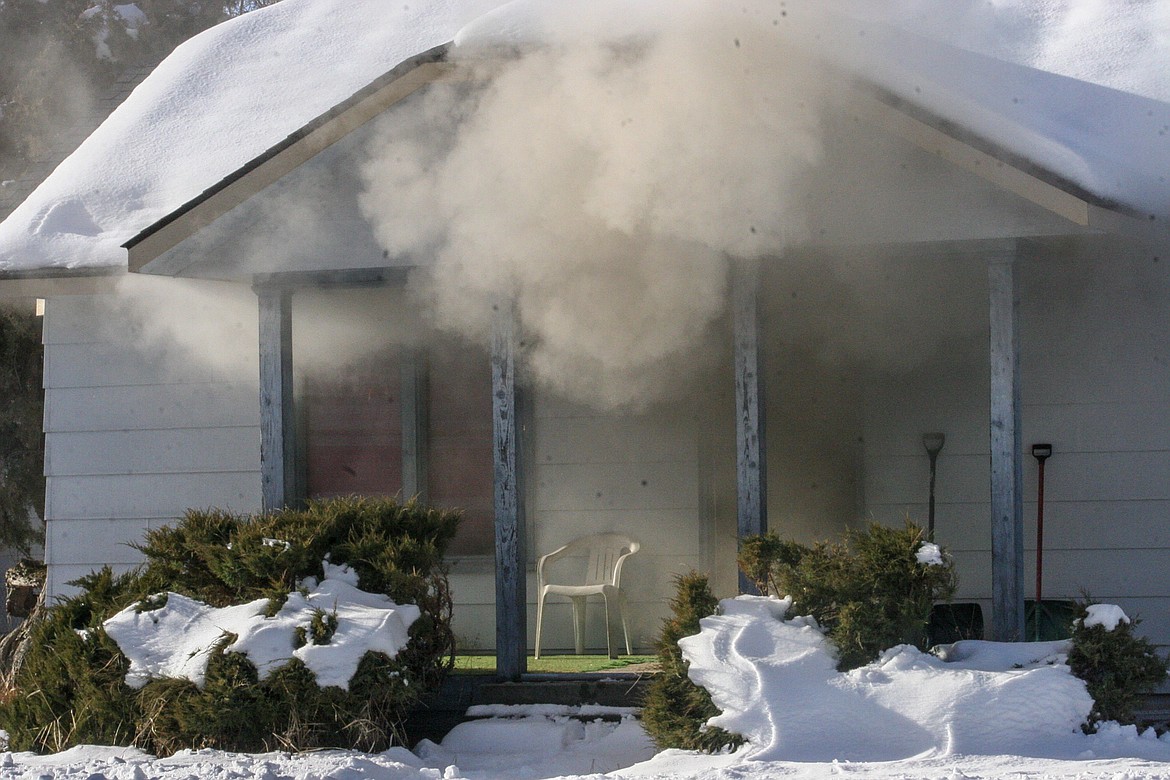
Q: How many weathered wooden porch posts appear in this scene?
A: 4